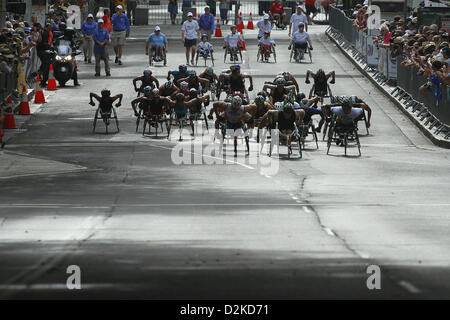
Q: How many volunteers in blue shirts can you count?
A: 4